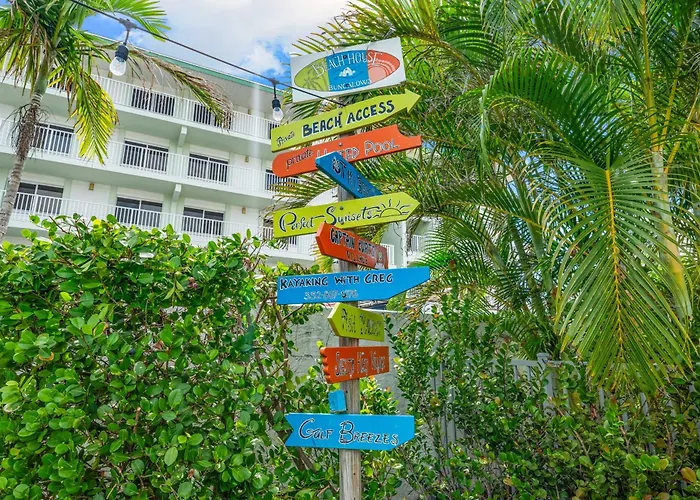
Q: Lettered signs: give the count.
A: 10